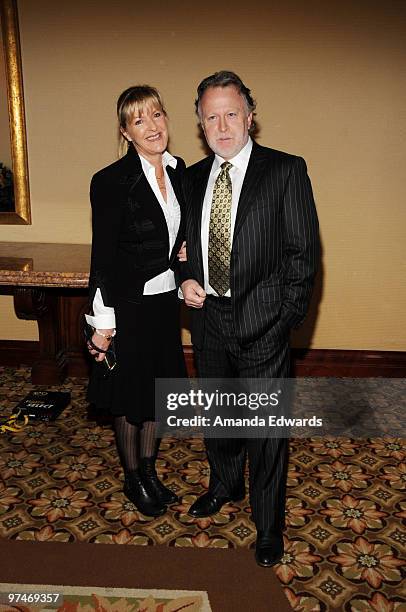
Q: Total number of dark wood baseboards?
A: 1